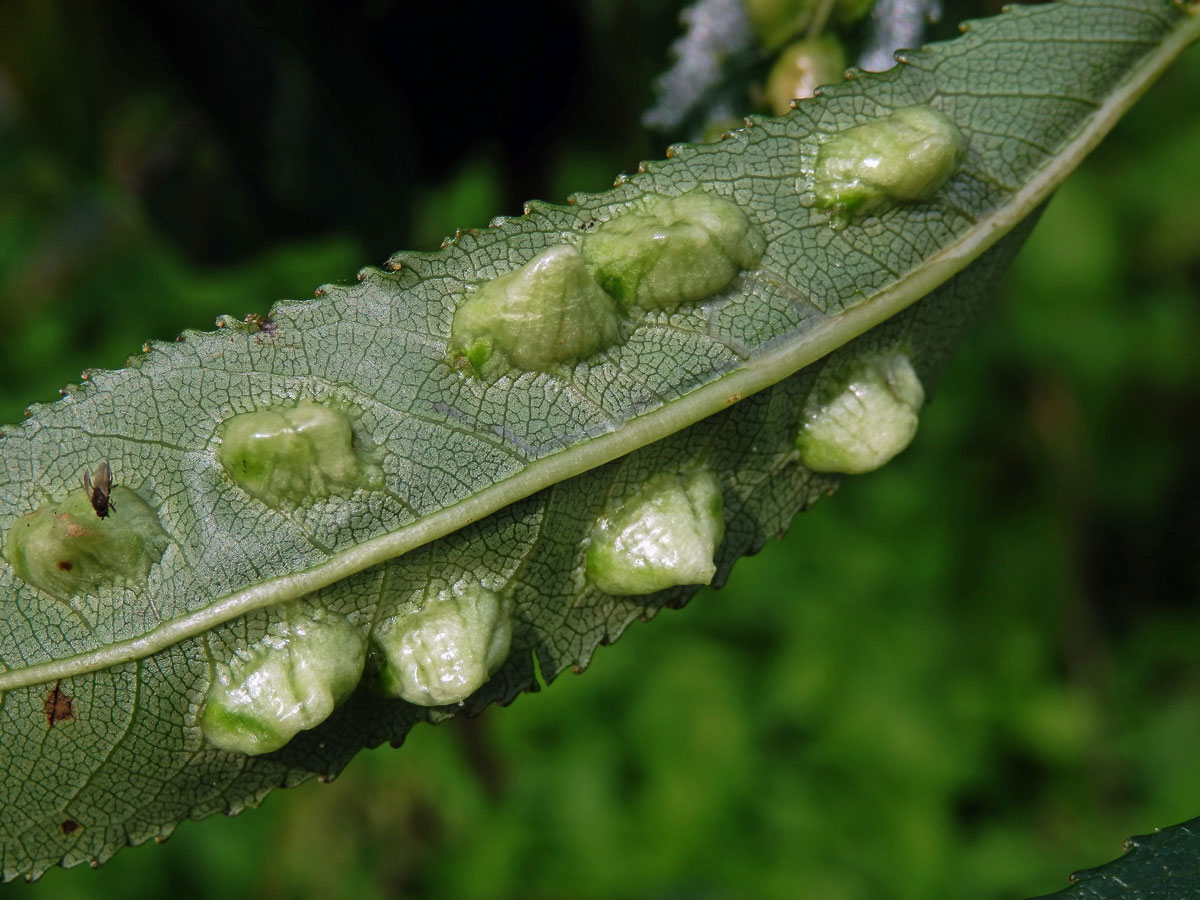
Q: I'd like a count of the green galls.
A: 9